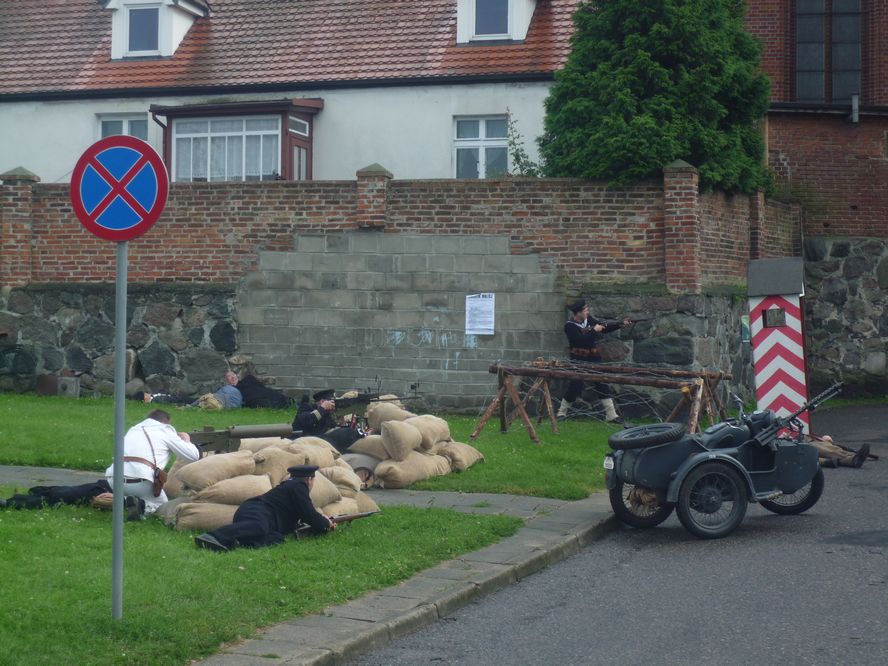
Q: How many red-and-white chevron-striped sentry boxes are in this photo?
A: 1